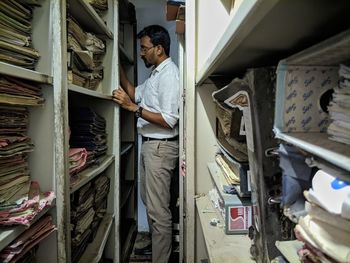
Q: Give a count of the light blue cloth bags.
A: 0